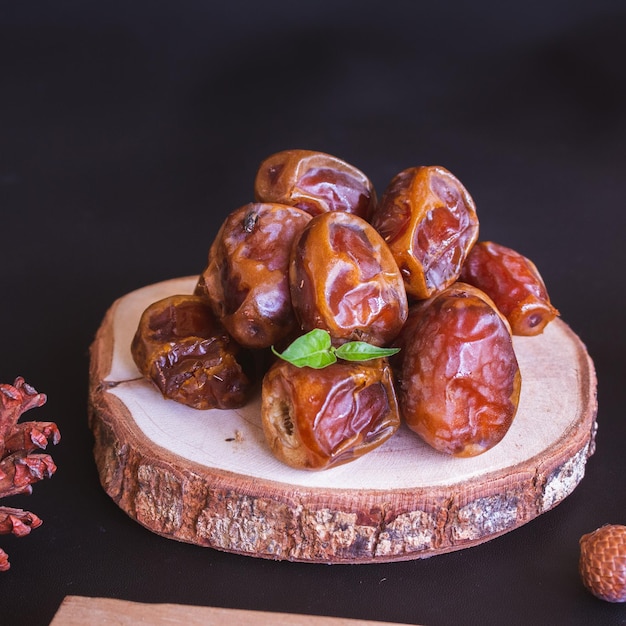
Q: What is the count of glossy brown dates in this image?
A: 8